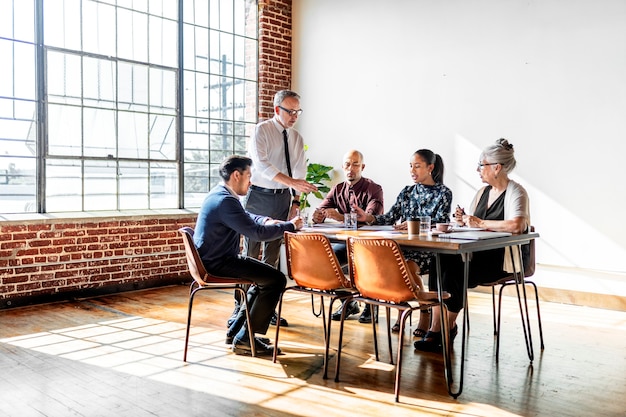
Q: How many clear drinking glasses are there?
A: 3